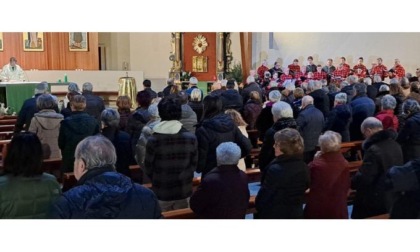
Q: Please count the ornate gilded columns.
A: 2